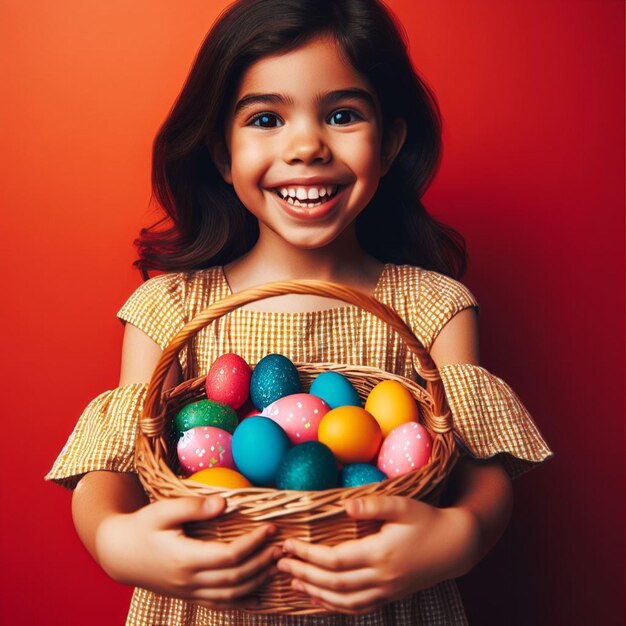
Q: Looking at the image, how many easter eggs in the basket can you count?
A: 13